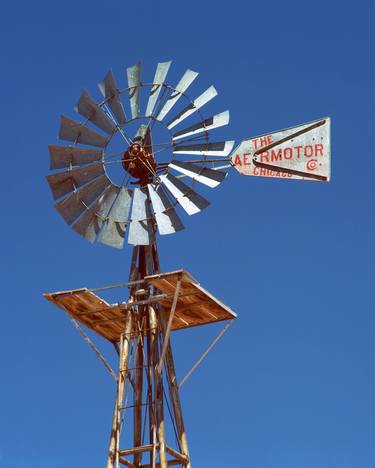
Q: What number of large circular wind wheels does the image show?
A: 1